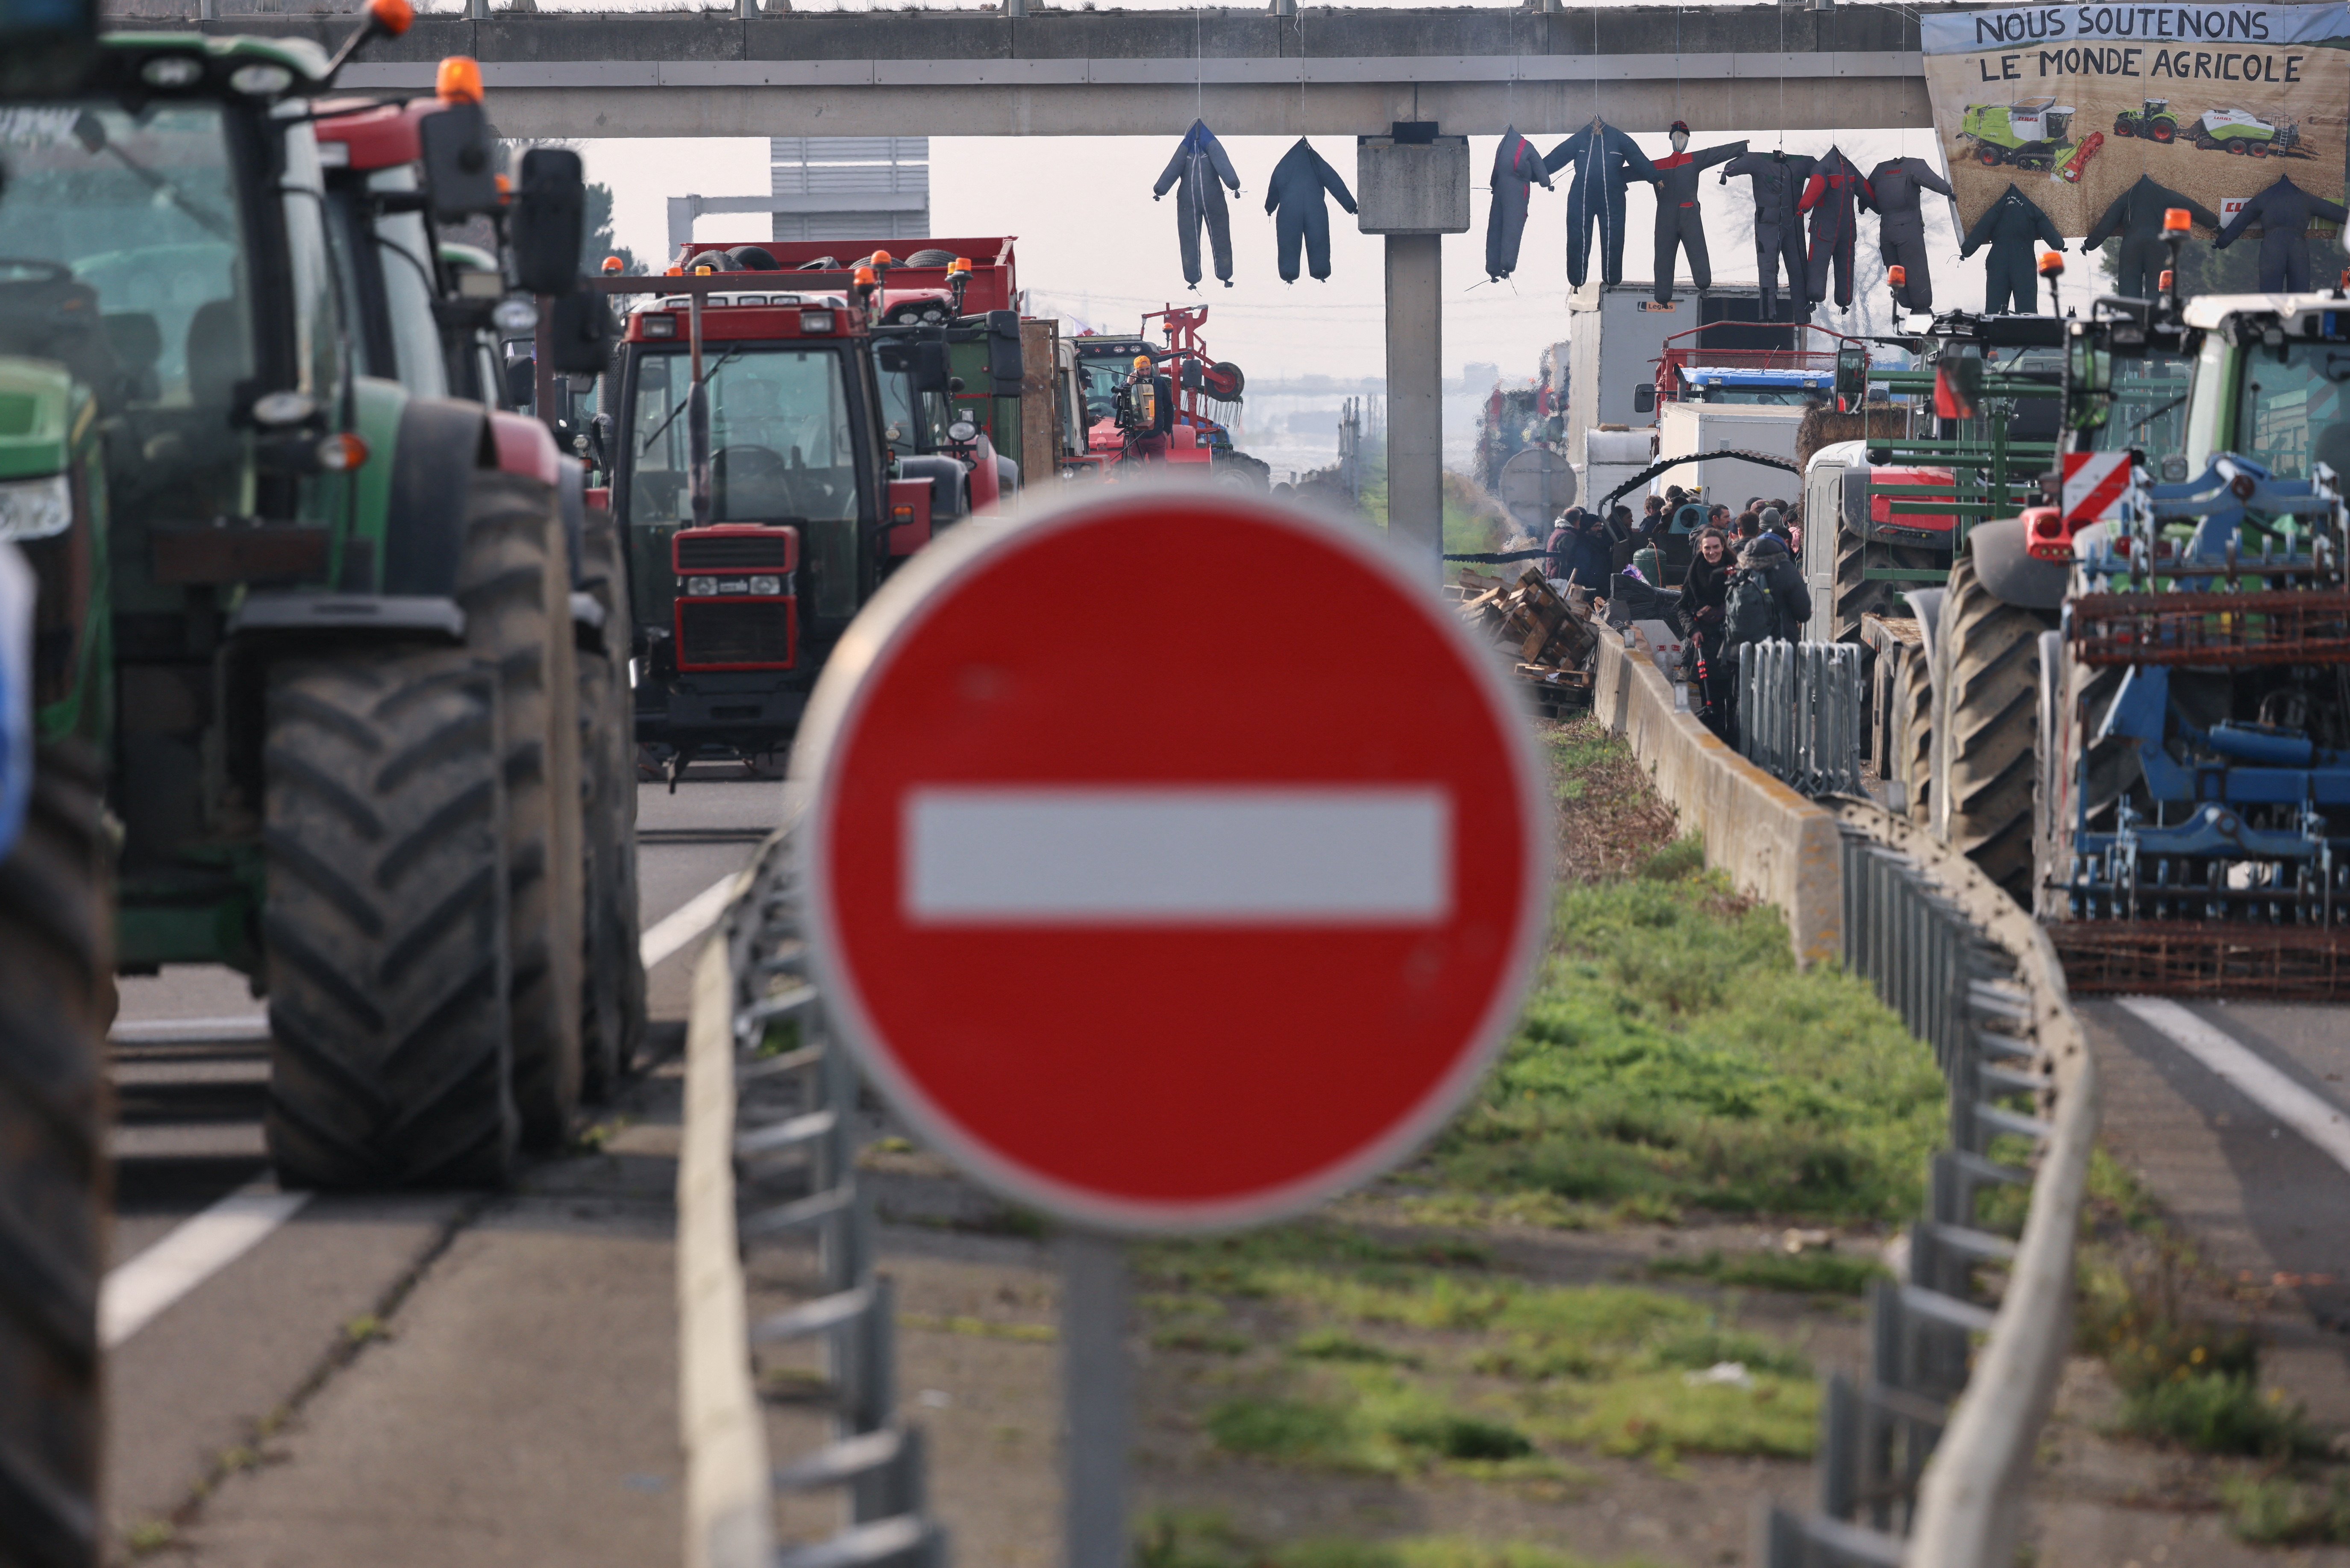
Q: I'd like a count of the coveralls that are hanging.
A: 11